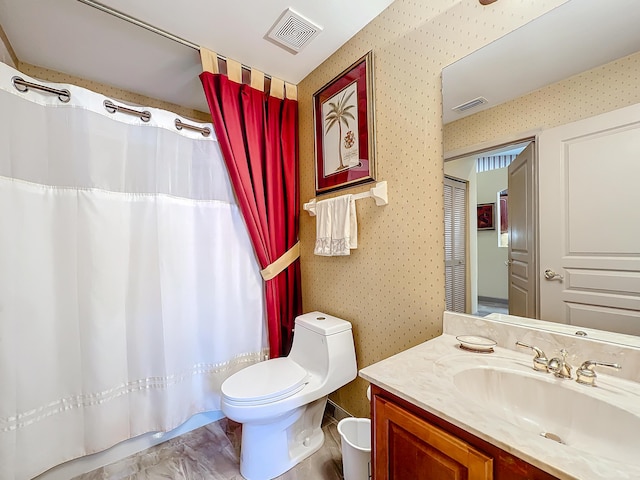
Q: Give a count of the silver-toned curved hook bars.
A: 3